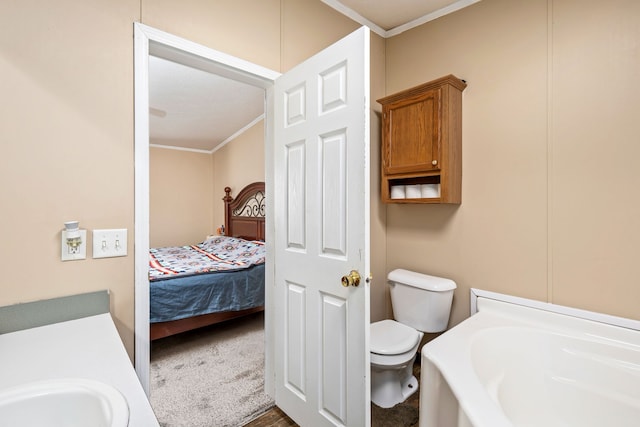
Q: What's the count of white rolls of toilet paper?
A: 3